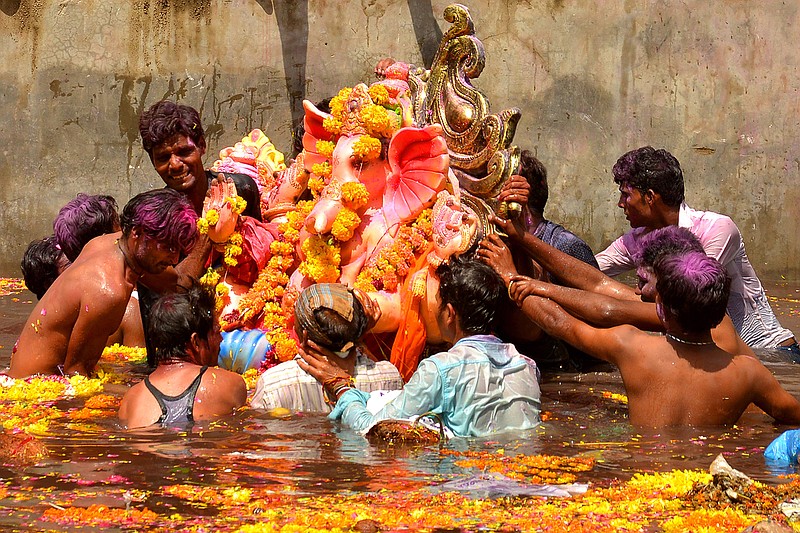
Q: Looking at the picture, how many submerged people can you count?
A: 11